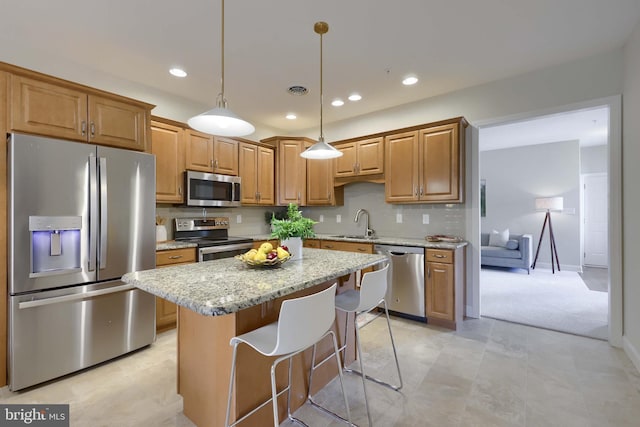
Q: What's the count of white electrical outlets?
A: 5